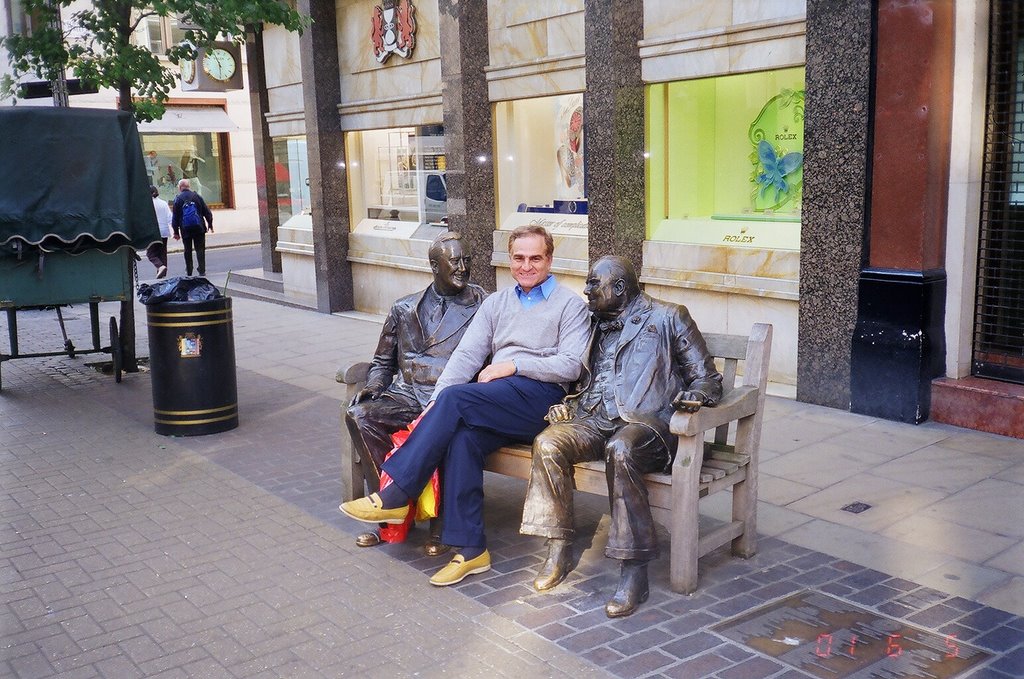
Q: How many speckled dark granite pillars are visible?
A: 5